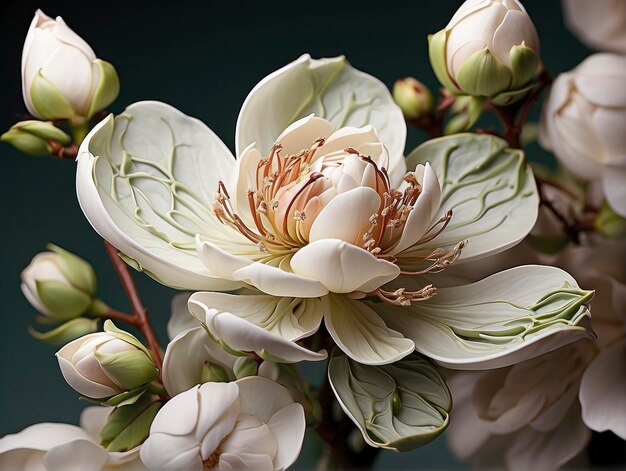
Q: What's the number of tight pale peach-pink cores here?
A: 1